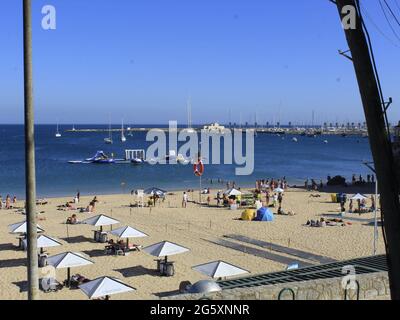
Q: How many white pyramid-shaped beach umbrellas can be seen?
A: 8